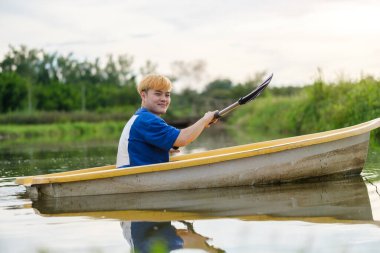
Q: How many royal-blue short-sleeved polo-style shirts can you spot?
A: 1